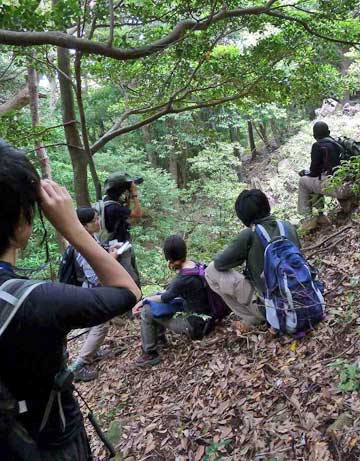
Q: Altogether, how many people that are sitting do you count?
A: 3